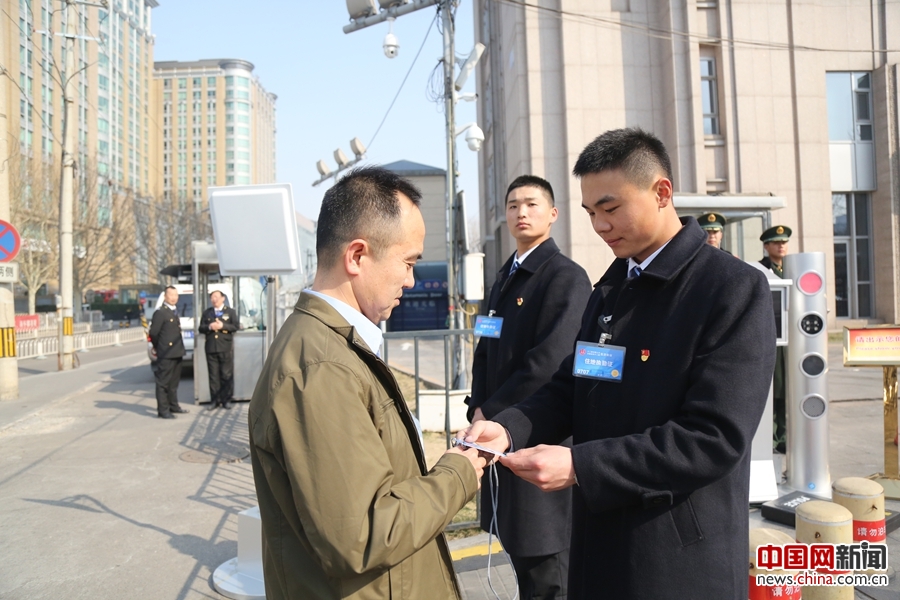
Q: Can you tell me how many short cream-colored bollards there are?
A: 3